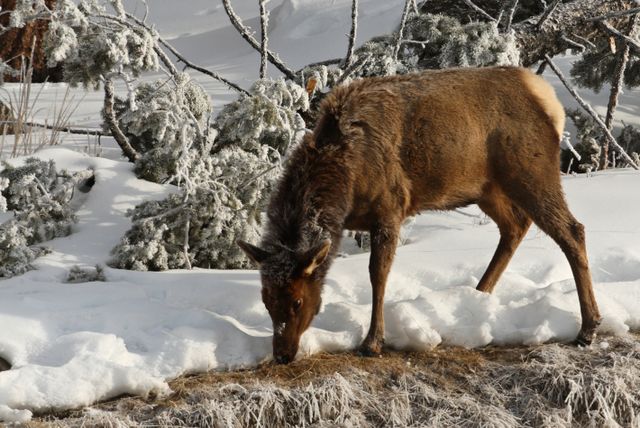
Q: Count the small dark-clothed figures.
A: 0